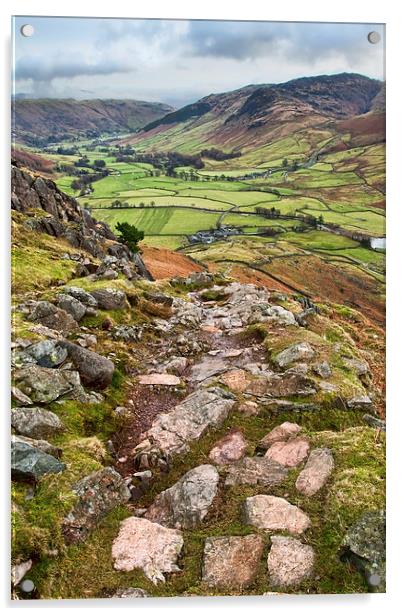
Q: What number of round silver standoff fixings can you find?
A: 4